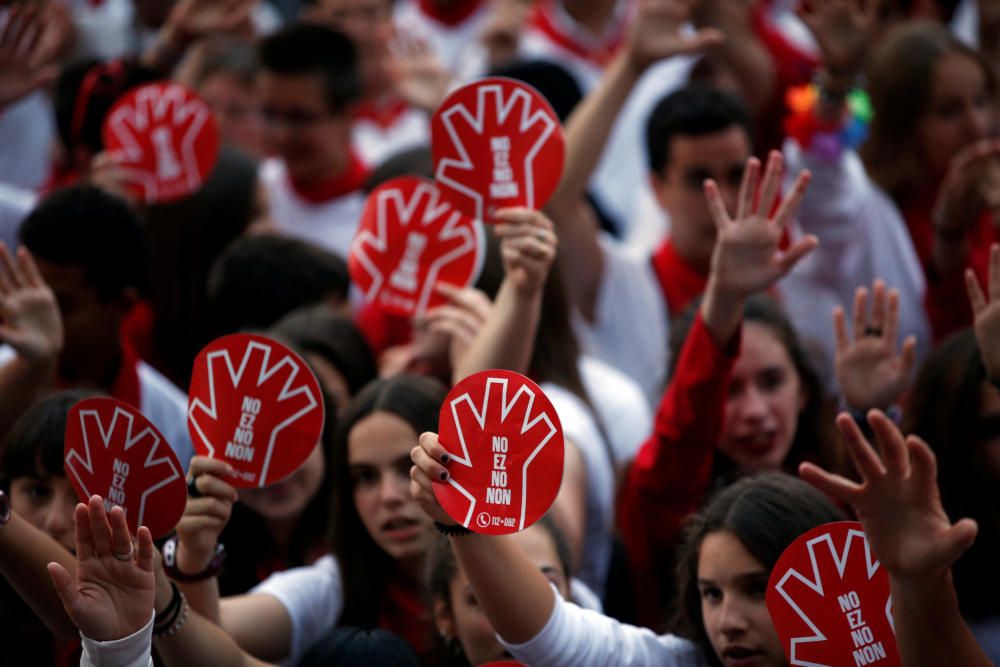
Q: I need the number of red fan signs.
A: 7